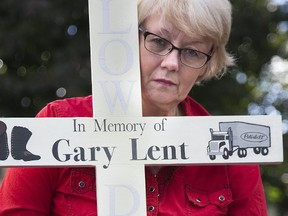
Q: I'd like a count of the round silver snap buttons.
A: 5